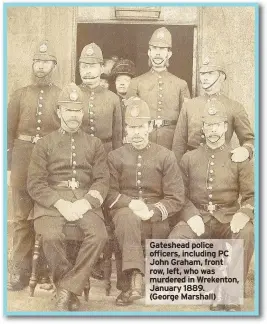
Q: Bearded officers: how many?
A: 1